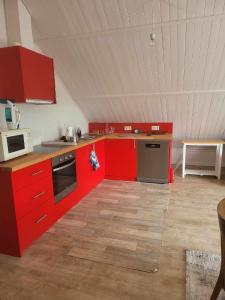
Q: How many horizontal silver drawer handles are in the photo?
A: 3